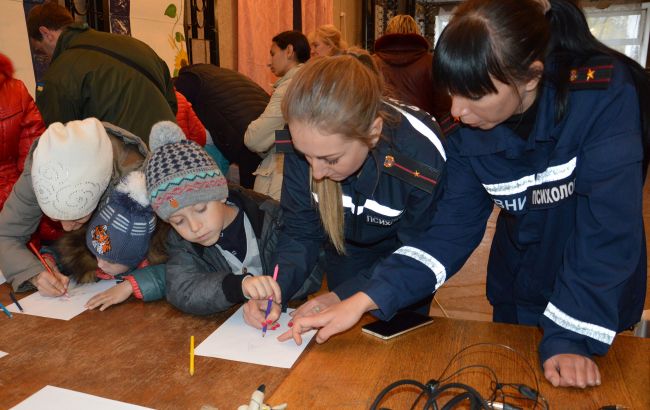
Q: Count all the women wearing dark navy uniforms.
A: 2